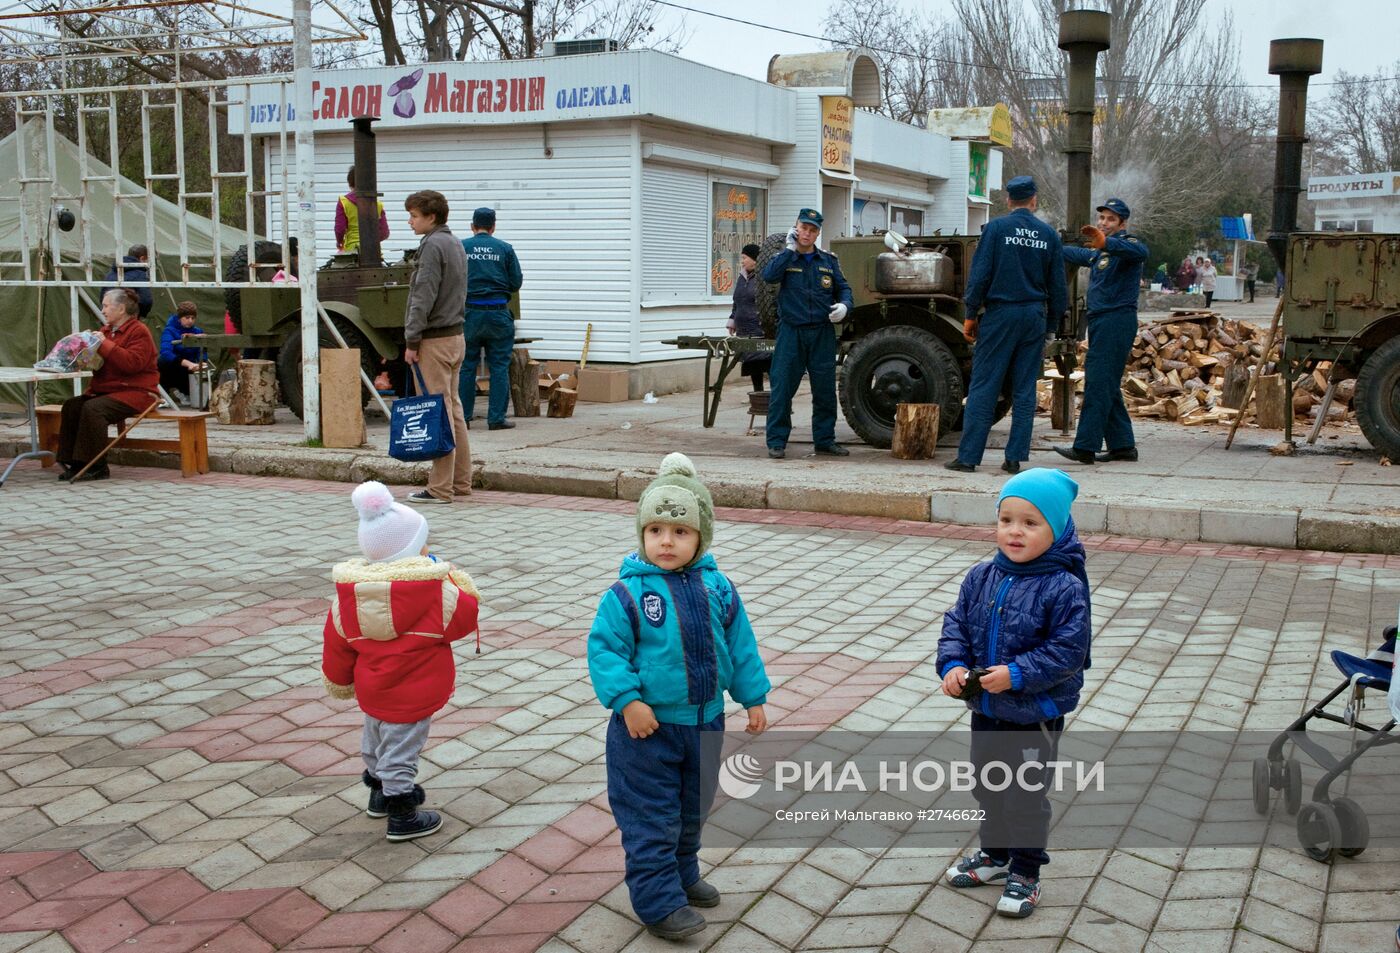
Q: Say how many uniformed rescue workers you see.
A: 4